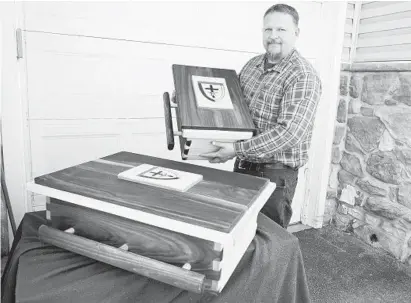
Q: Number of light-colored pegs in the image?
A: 5